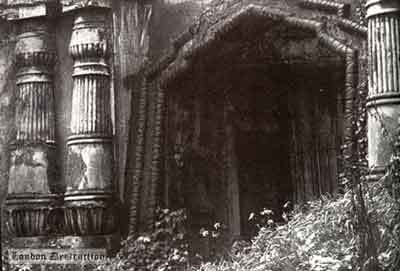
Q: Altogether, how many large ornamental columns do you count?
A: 3